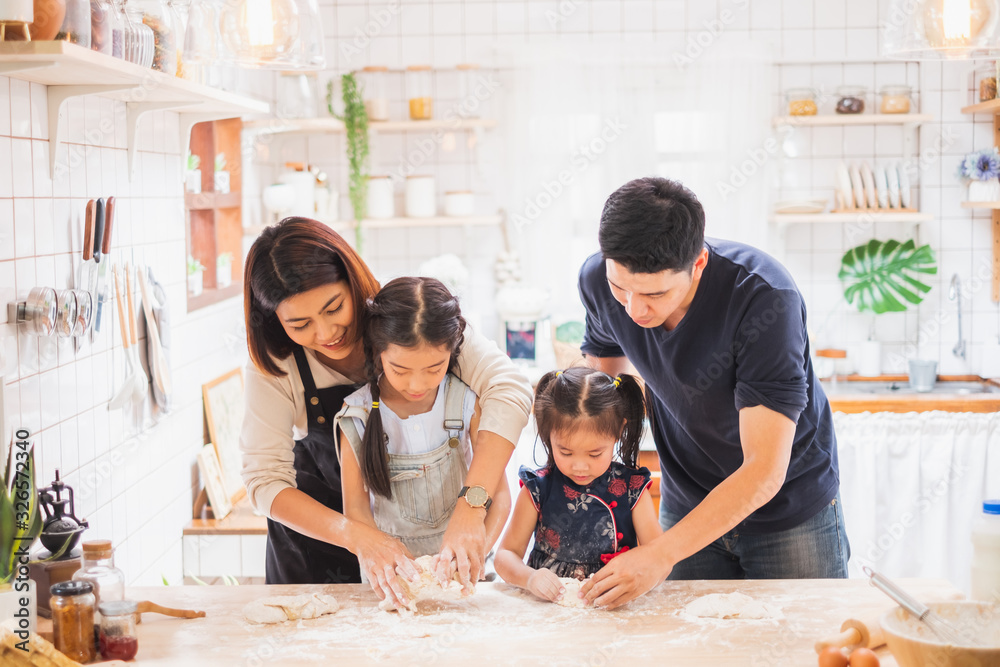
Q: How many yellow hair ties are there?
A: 3